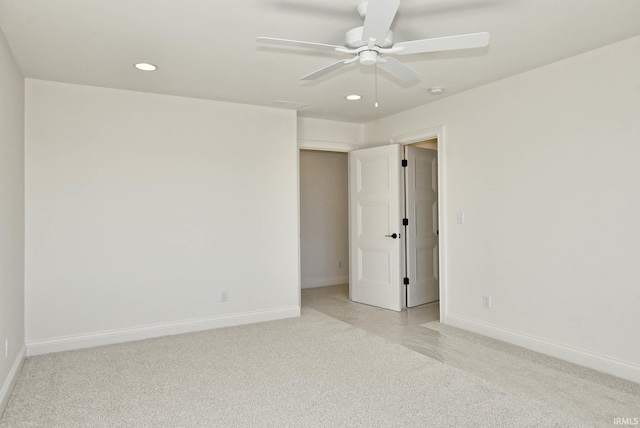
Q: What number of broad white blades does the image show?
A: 5